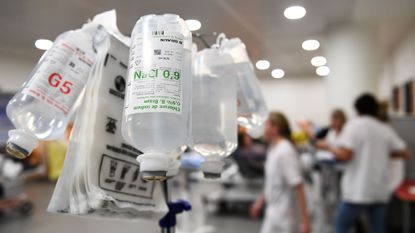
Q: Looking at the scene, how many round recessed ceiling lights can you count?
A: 8